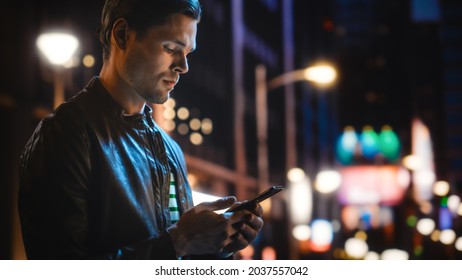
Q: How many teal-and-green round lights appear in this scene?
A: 3